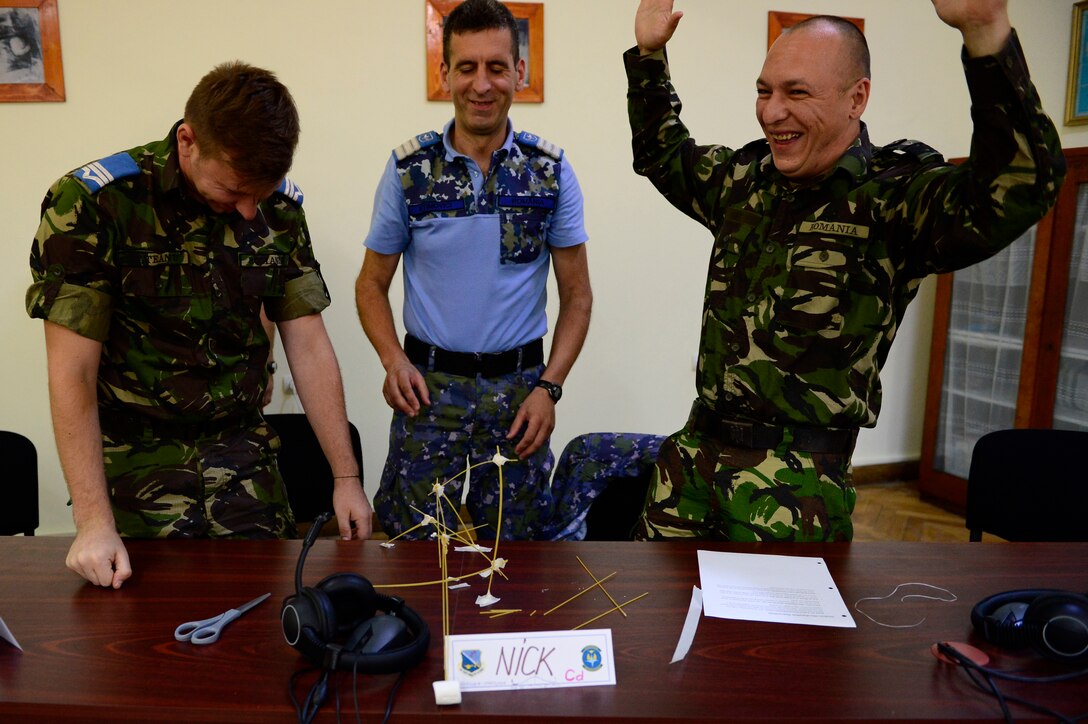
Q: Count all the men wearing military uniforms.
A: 3